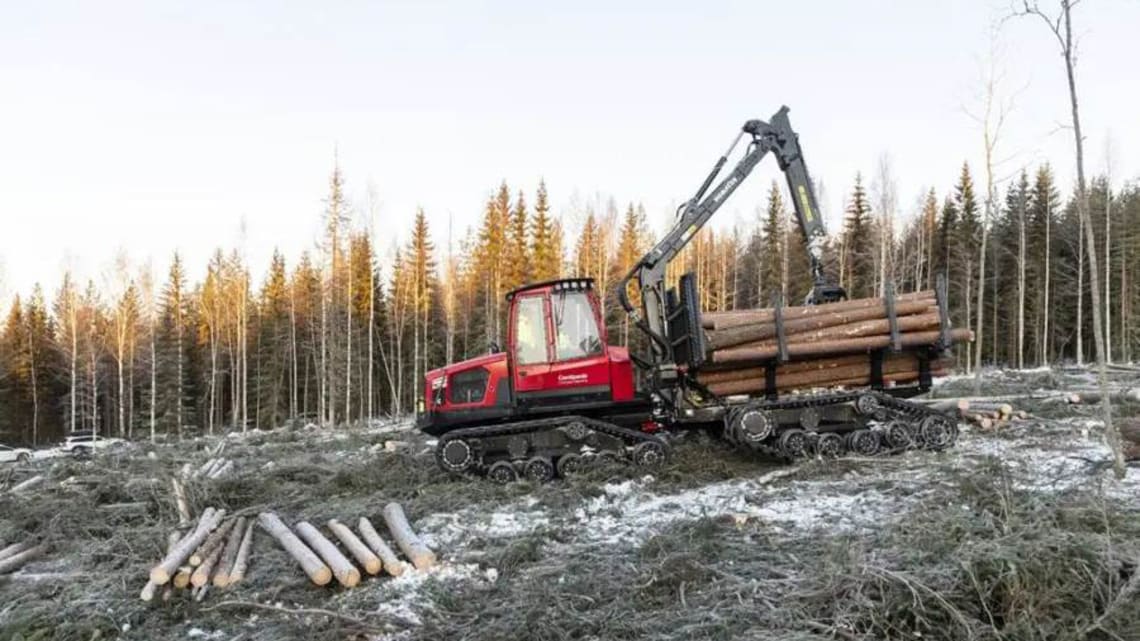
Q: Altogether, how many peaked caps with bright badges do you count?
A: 0